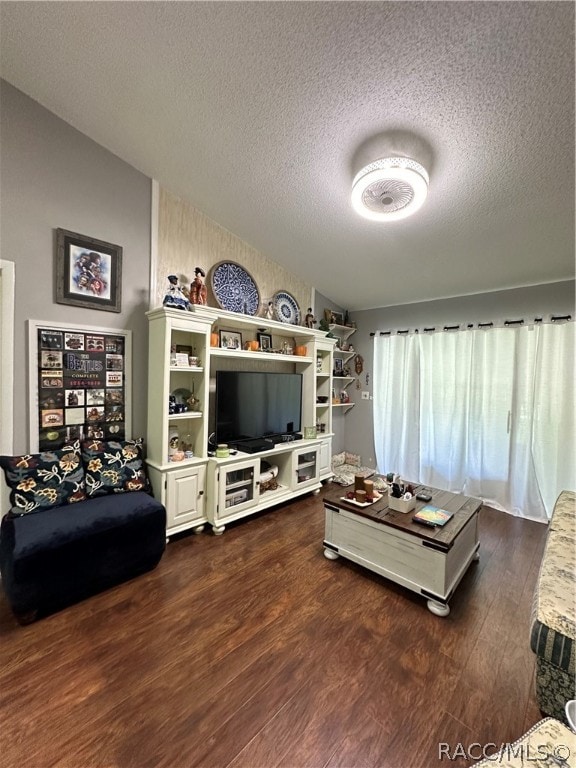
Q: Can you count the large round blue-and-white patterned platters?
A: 2